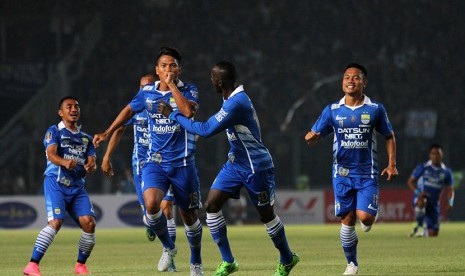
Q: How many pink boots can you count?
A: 2